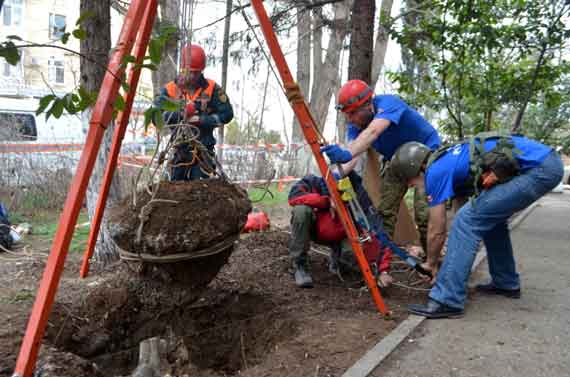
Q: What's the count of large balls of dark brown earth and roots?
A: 1